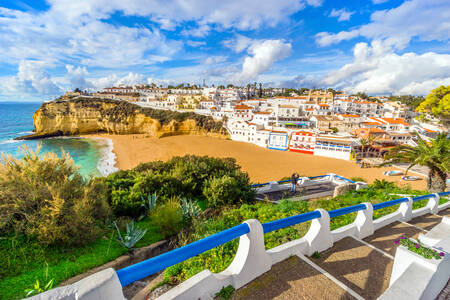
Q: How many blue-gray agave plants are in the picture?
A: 3